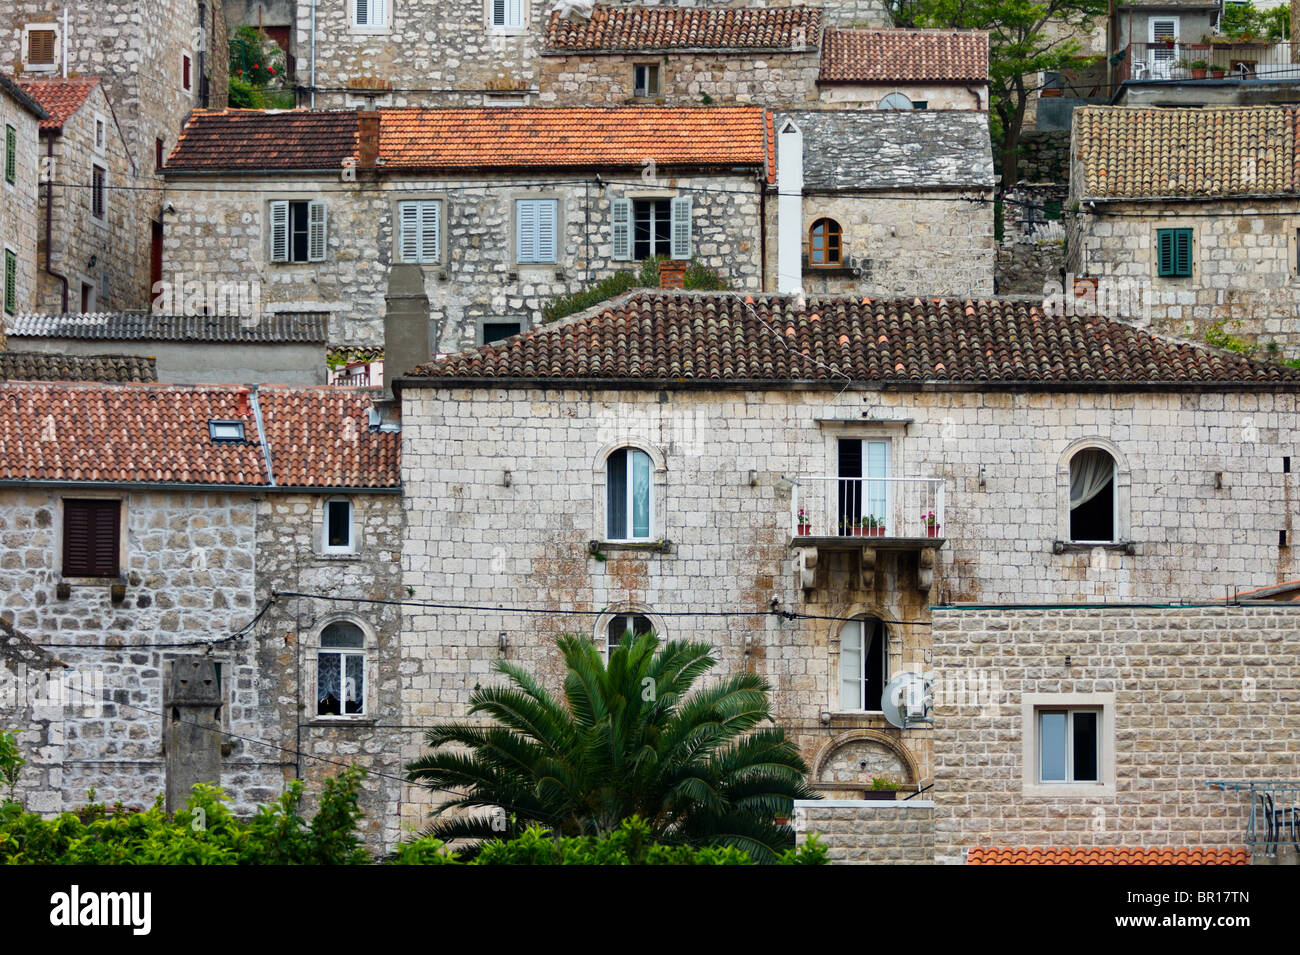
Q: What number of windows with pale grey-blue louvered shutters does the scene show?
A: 4